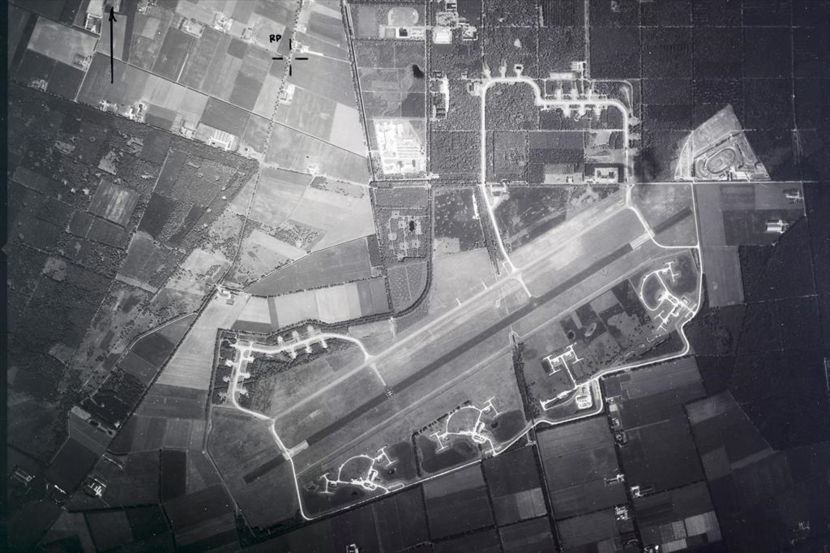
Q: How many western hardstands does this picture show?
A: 12